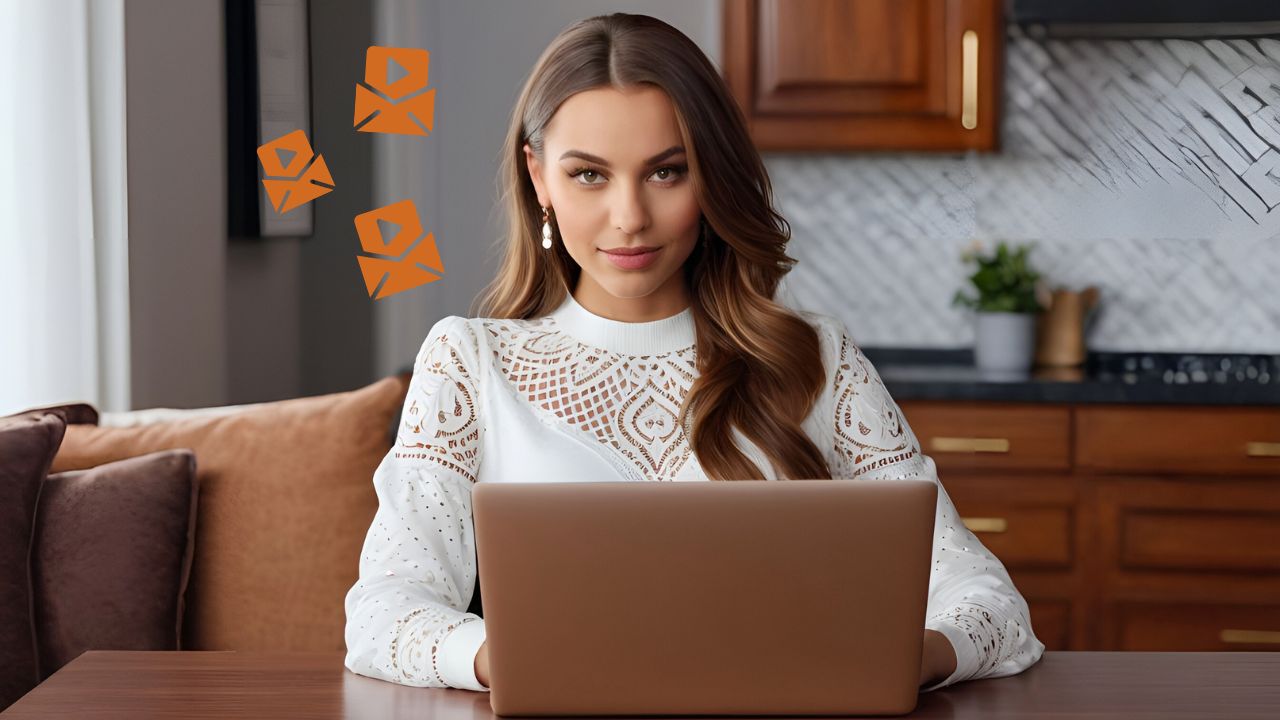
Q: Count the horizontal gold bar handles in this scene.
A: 4